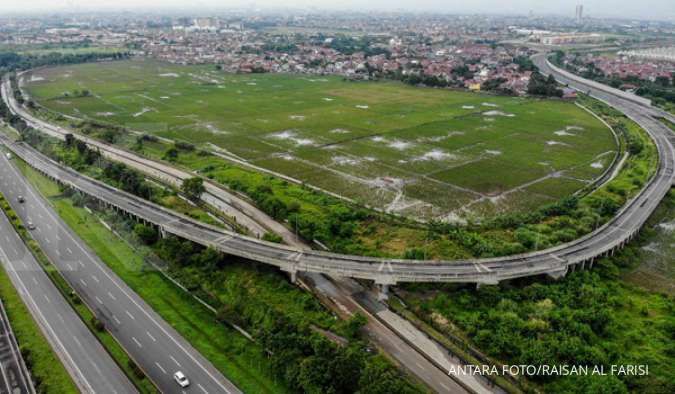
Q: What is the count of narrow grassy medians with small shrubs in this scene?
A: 1